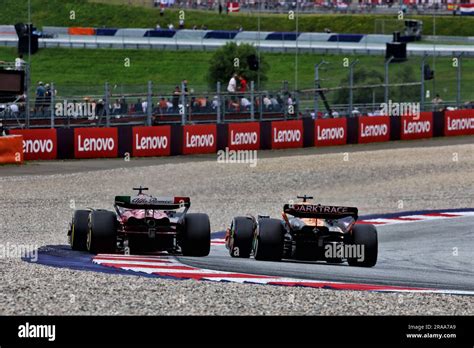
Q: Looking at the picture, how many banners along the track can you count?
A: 10